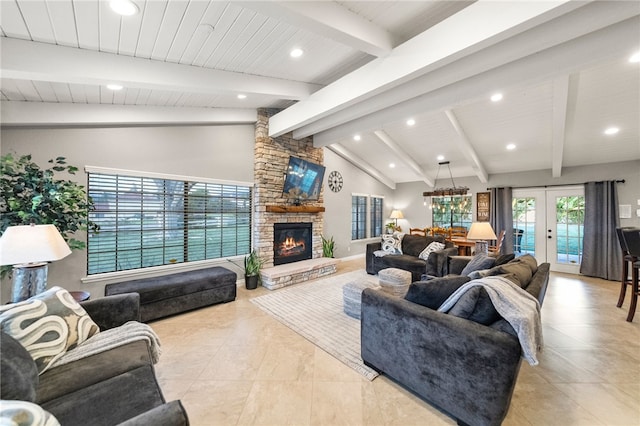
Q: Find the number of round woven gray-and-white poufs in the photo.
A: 2